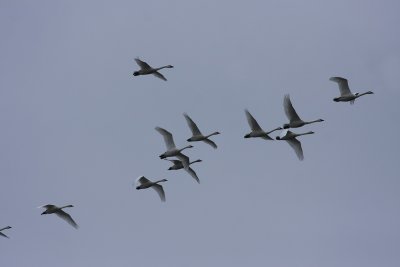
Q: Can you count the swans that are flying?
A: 11